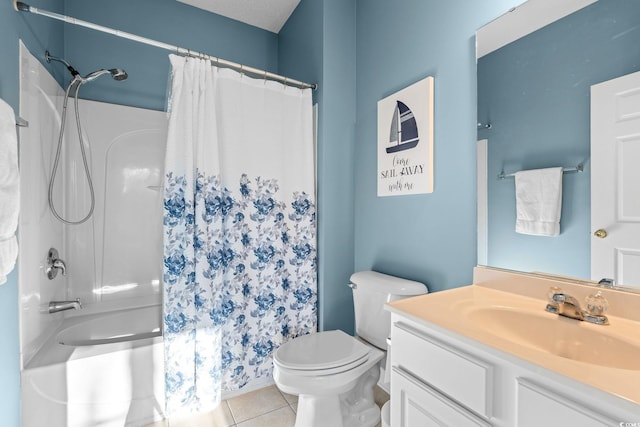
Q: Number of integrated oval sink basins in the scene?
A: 1